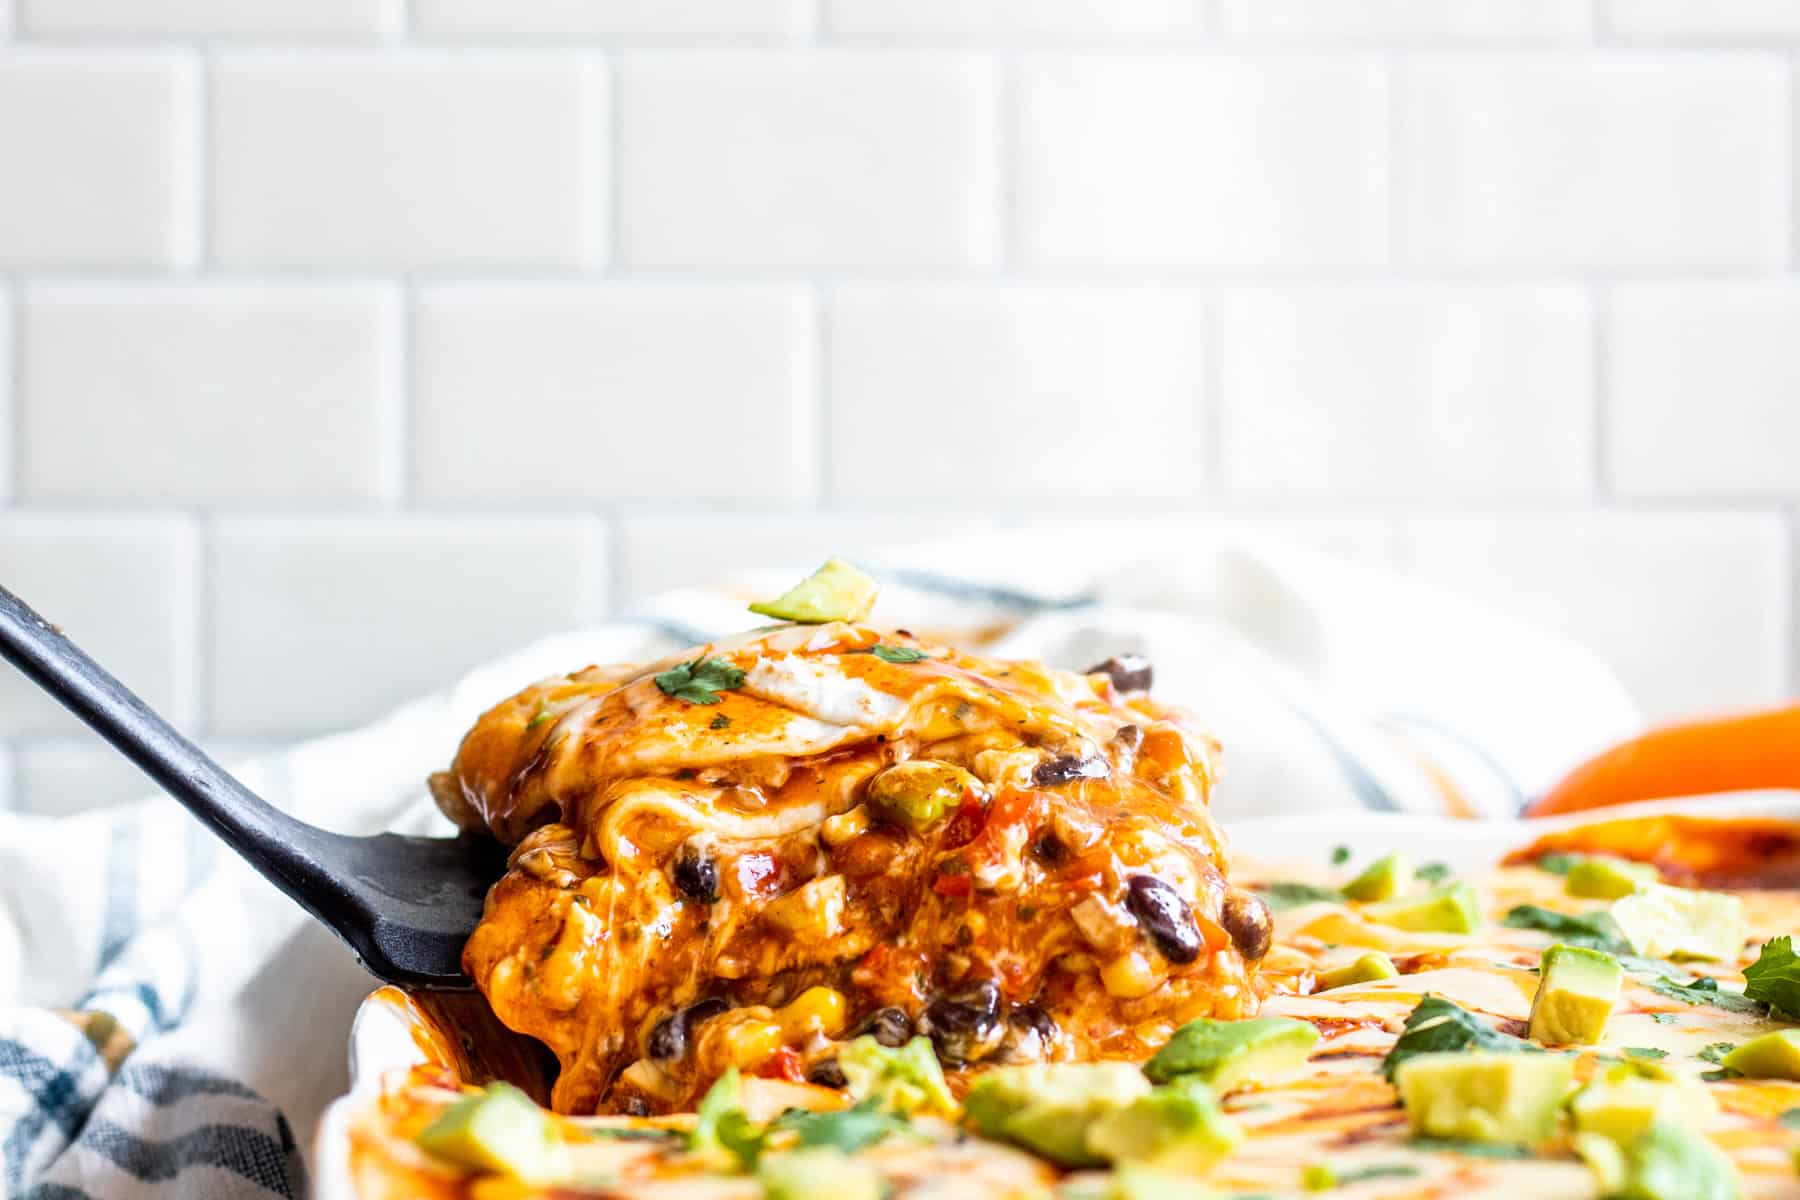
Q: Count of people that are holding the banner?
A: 0